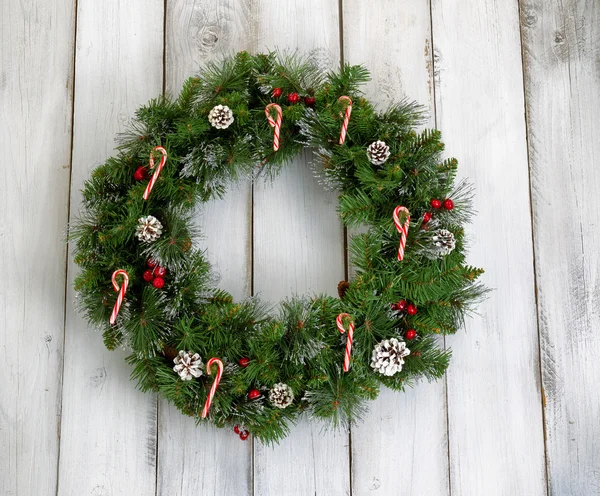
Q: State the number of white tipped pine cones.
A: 7